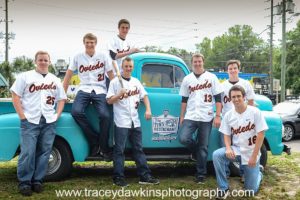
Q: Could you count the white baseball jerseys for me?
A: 7